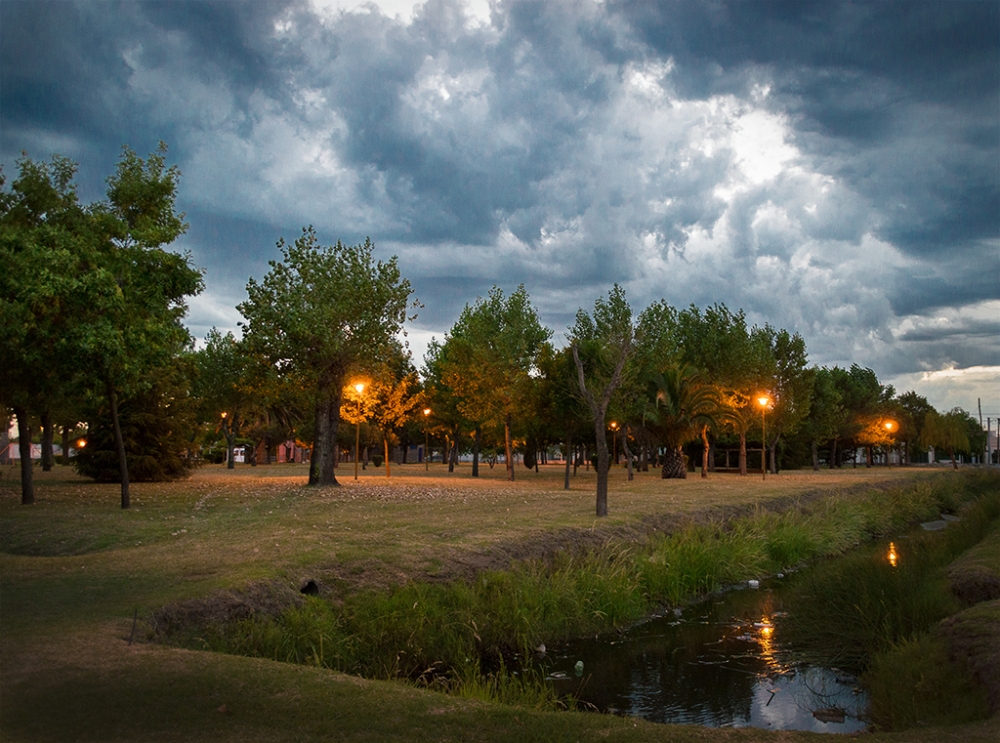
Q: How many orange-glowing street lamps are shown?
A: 7